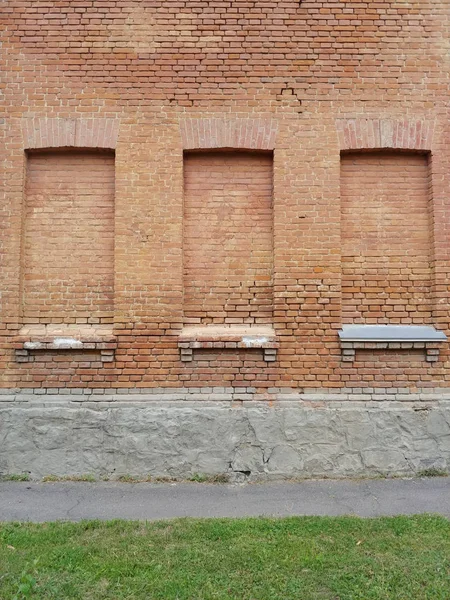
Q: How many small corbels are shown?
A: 6